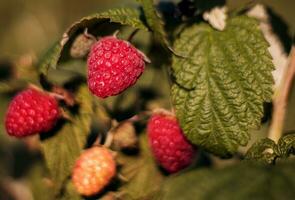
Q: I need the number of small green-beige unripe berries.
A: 2